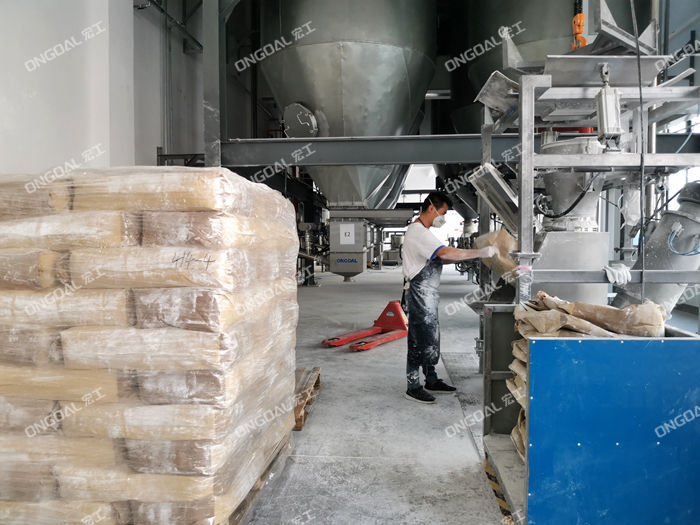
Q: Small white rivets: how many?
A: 10